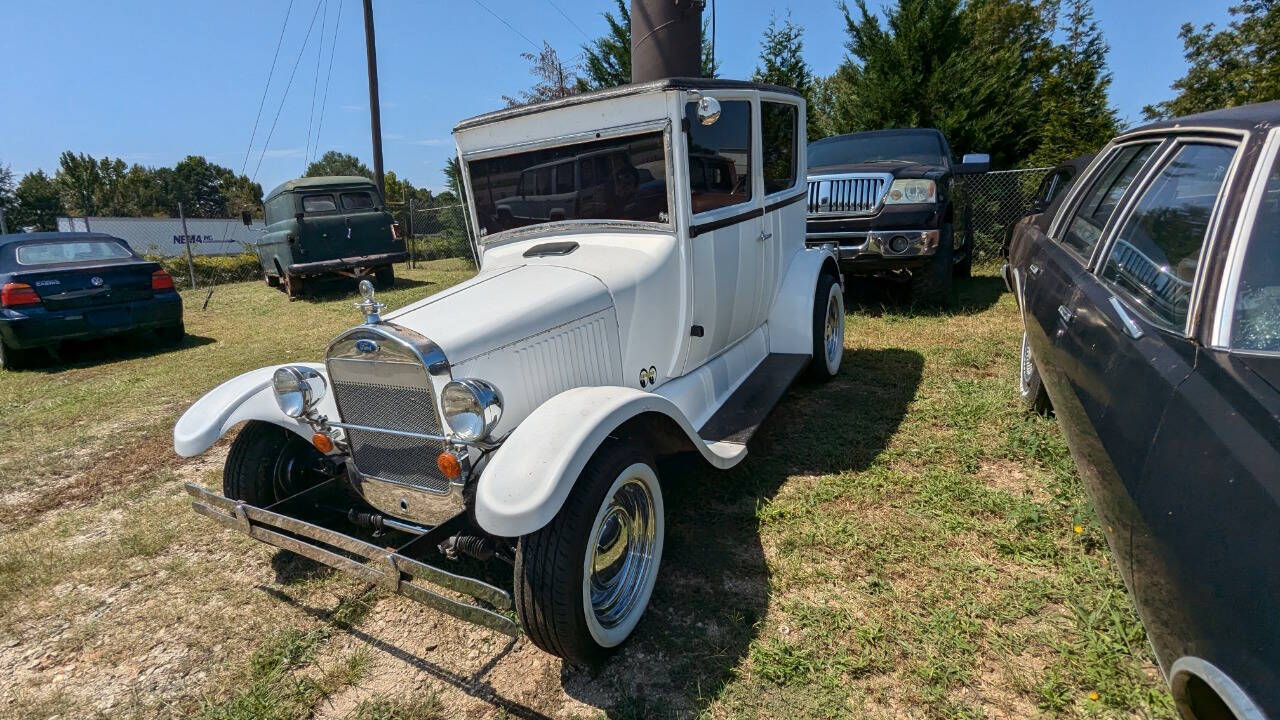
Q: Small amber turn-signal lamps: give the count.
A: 2